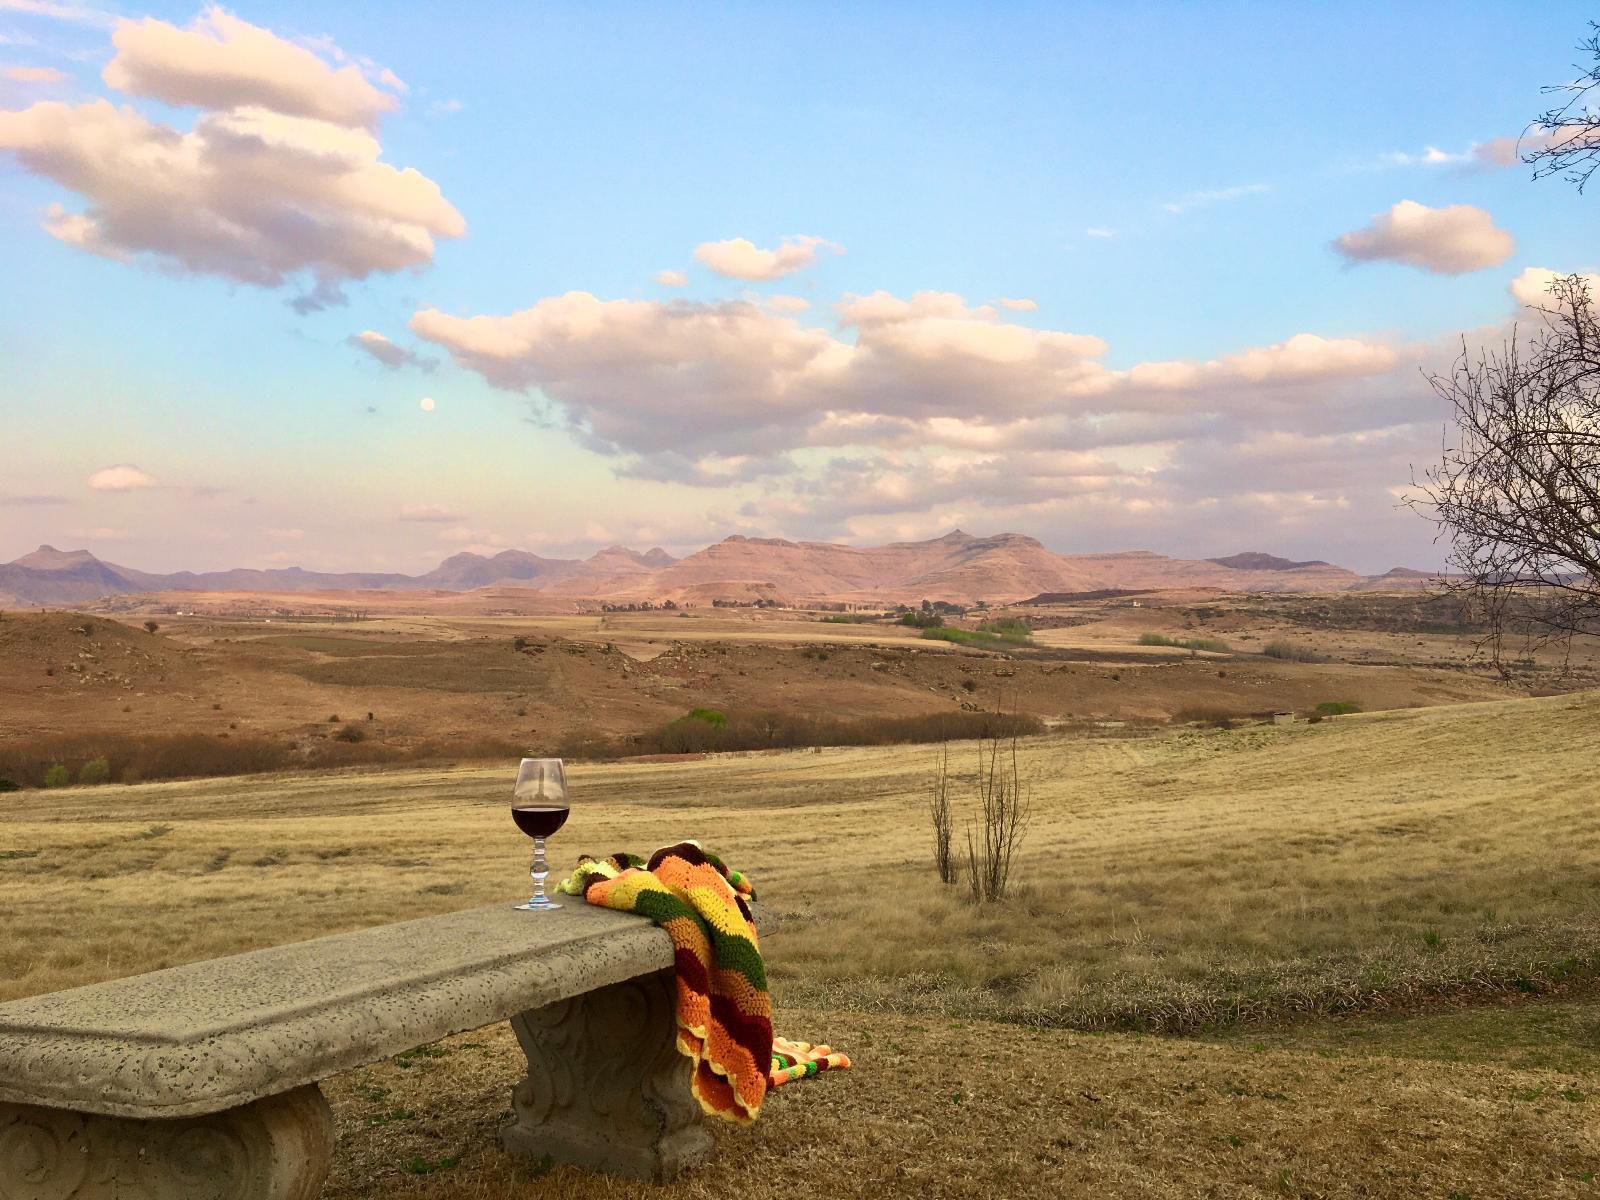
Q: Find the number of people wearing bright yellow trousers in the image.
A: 0